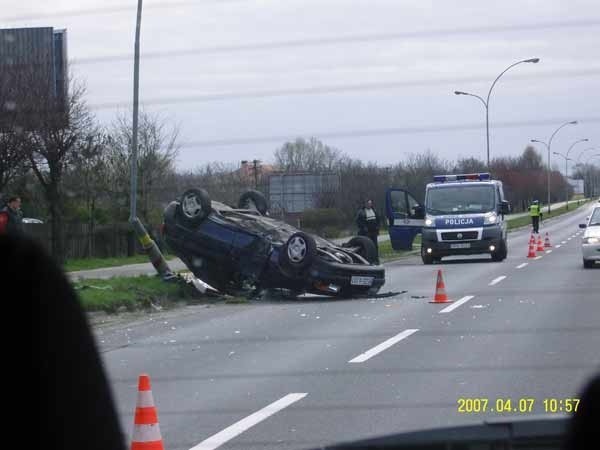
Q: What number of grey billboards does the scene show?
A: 2